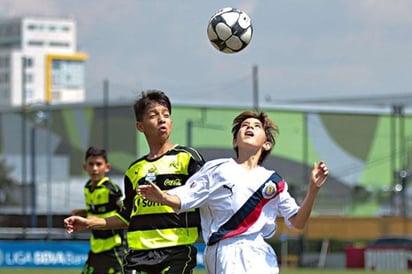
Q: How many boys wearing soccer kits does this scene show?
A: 3